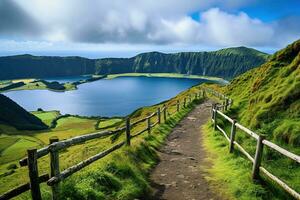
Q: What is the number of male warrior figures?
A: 0